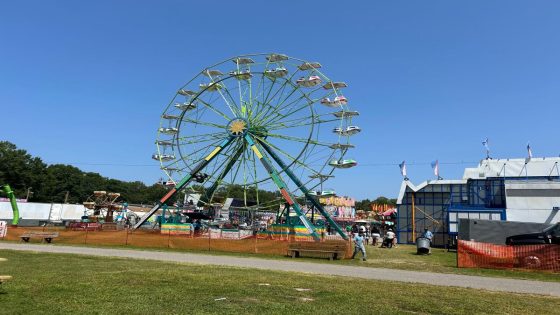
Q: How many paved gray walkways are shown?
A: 1